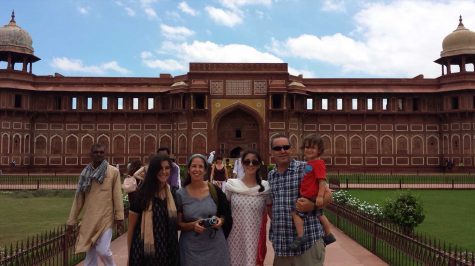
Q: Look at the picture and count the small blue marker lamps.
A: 0